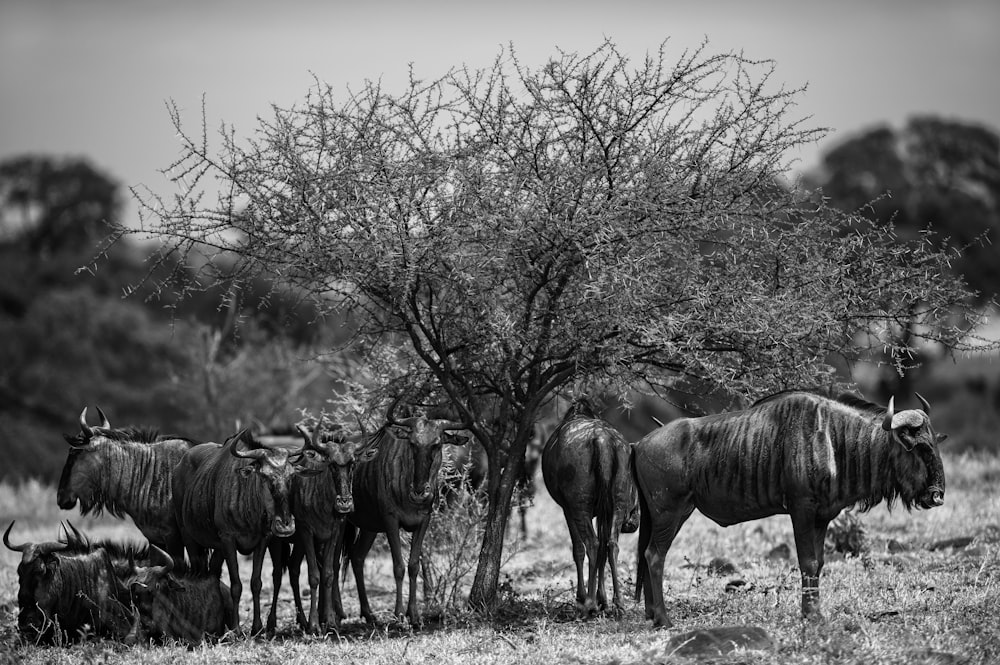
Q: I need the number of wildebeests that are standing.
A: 6